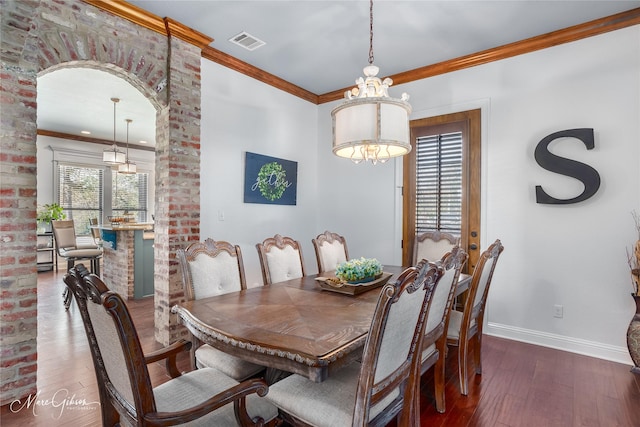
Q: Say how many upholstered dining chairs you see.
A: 8